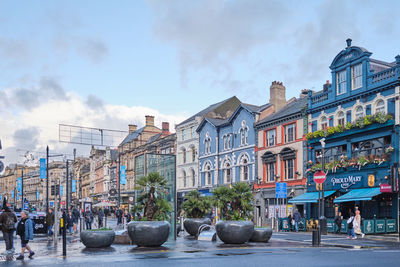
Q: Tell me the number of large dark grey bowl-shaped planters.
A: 5